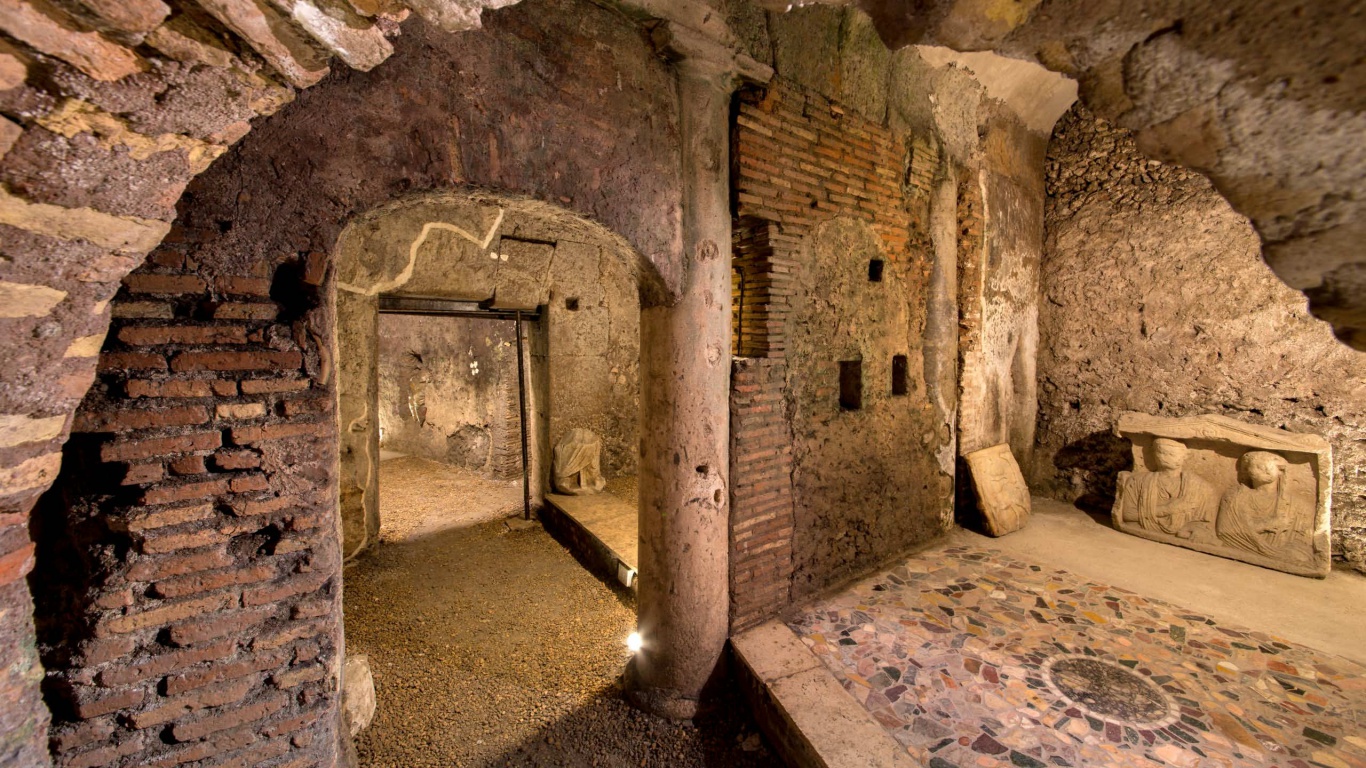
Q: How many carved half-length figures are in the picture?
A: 2